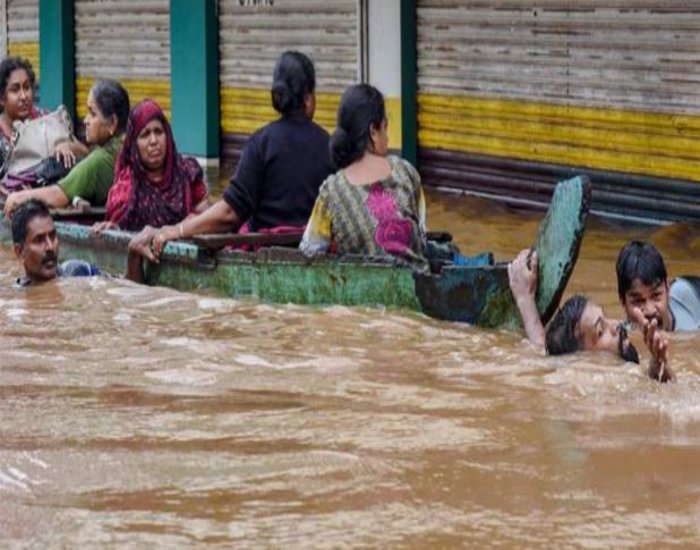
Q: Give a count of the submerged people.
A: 3